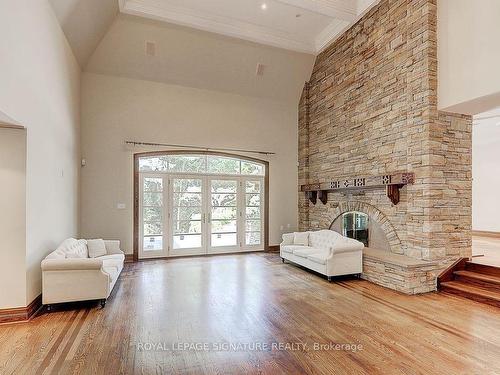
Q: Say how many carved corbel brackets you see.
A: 3